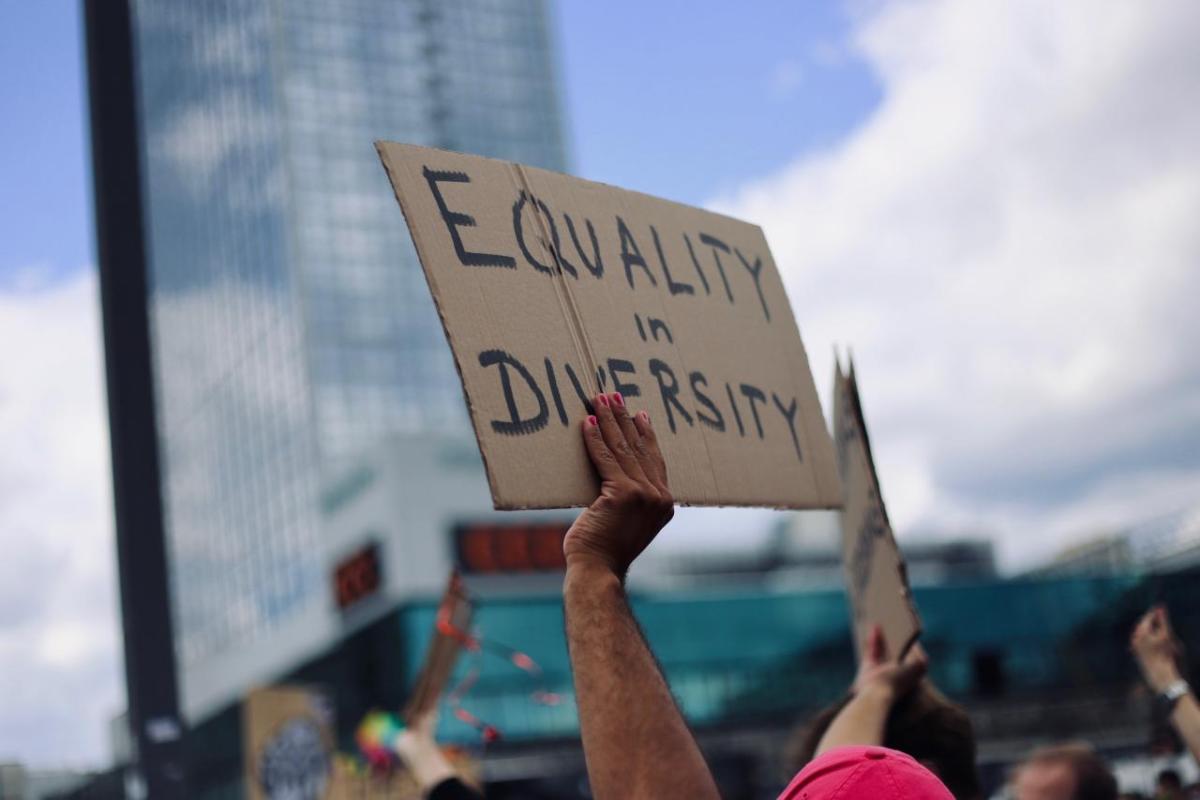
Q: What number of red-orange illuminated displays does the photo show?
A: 2